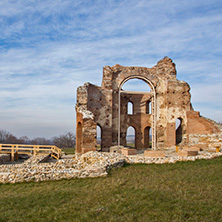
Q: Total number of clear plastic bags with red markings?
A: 0